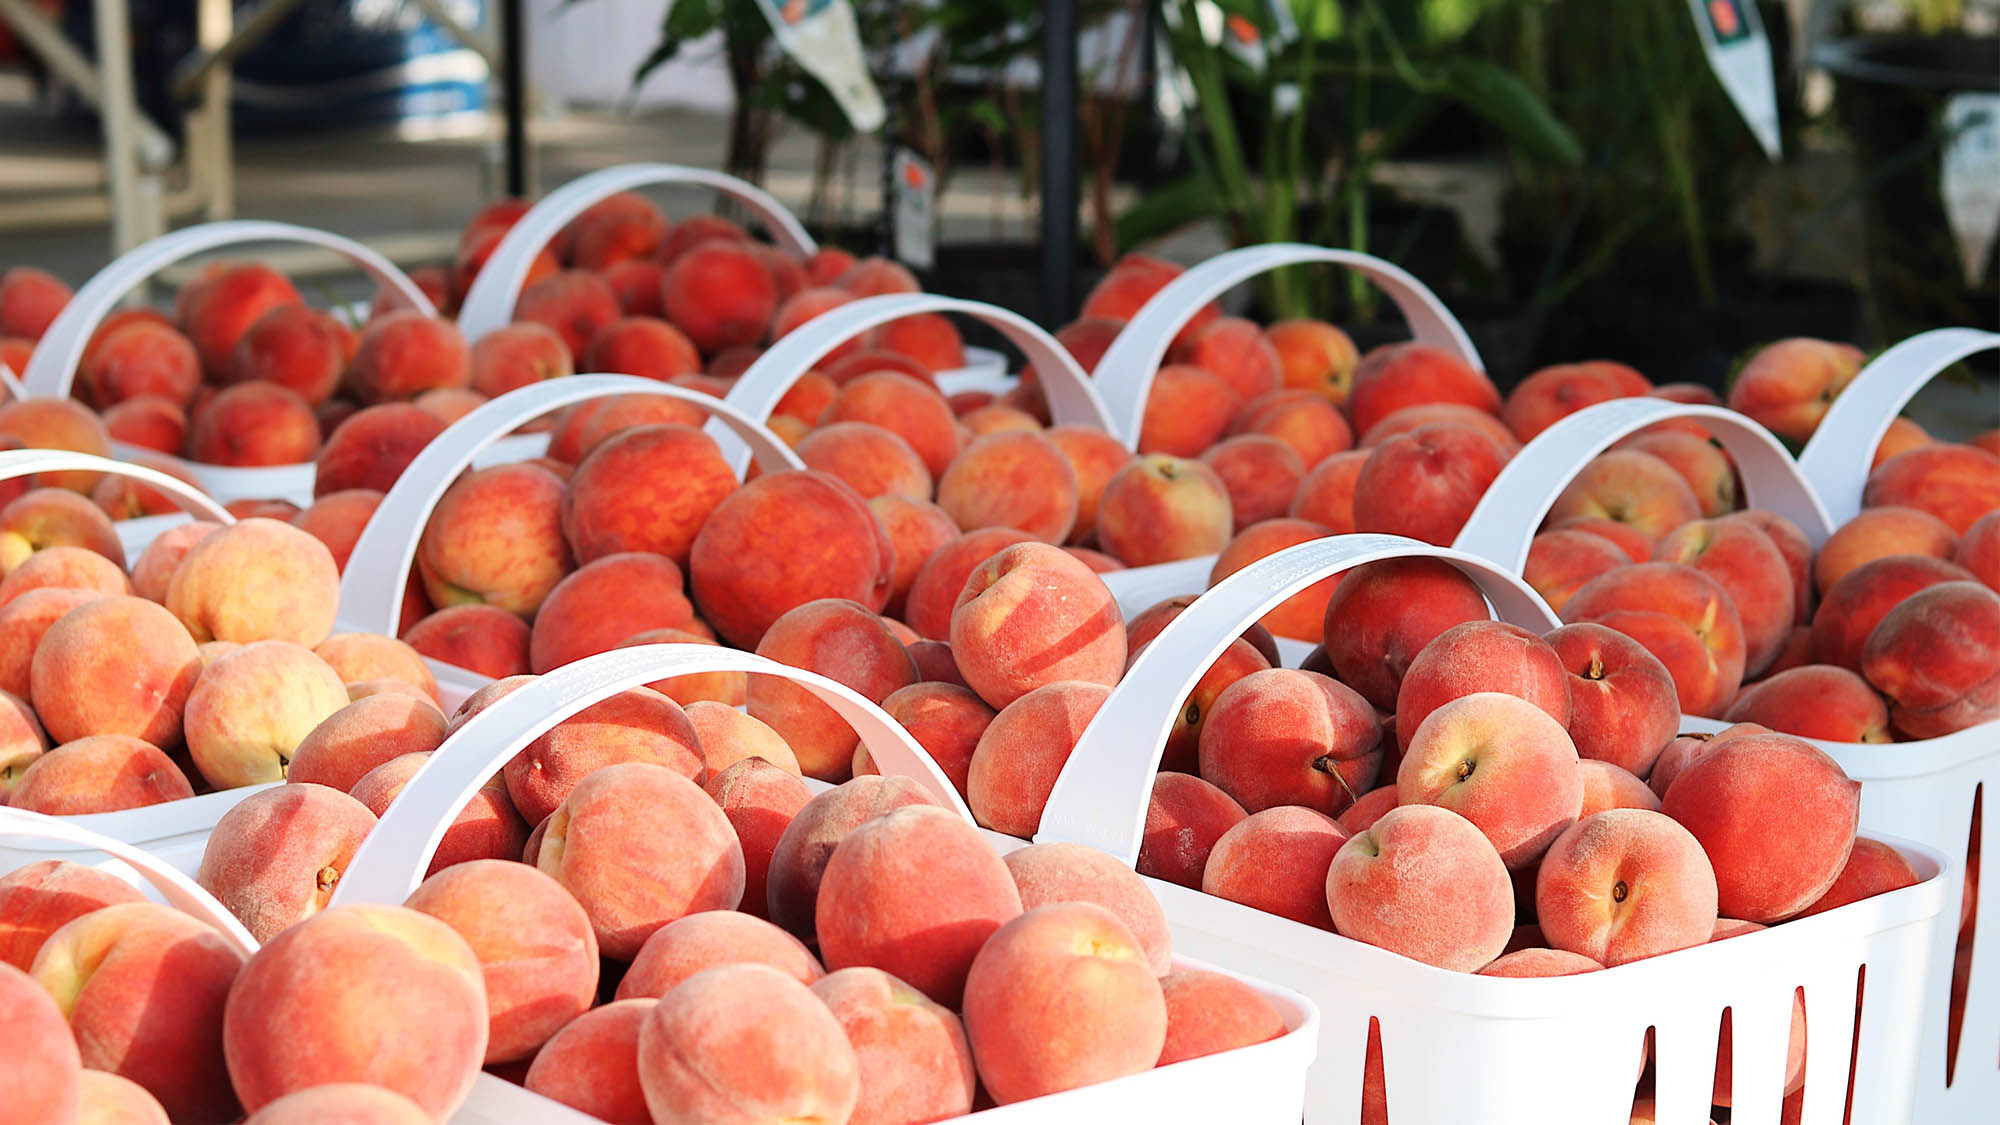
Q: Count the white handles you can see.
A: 11